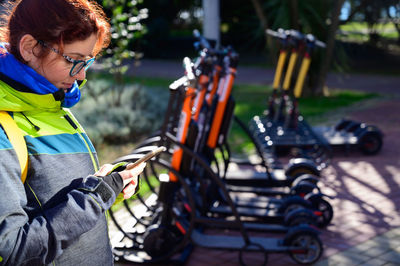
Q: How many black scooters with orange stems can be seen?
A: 4